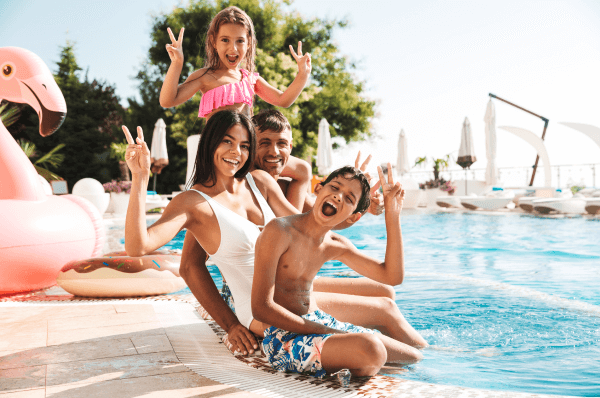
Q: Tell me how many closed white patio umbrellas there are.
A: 5